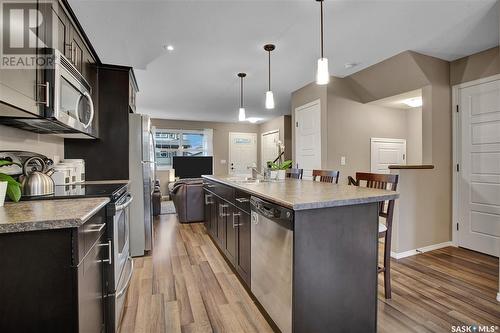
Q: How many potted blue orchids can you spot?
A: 0